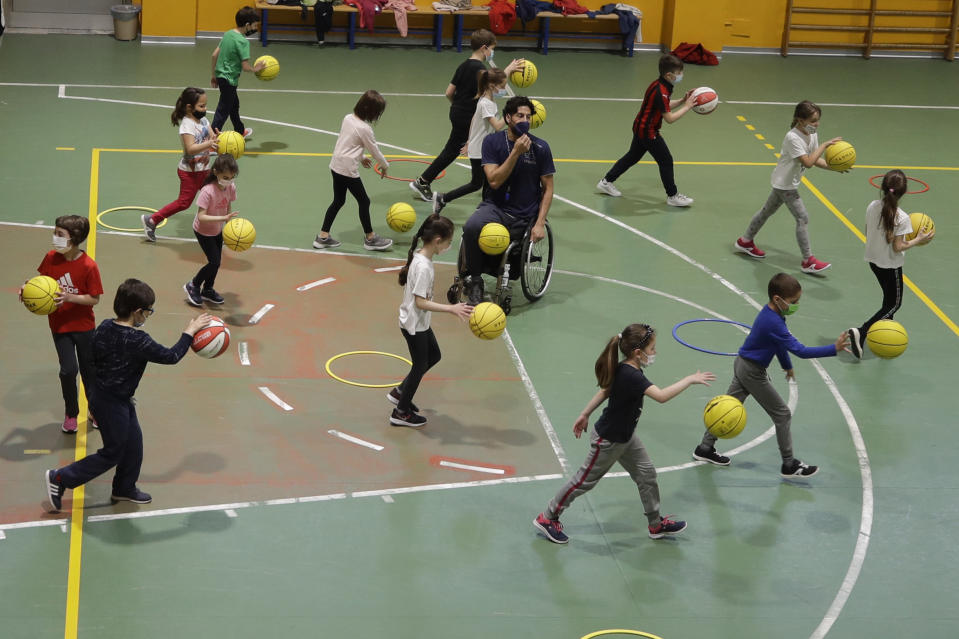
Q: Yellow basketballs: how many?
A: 13